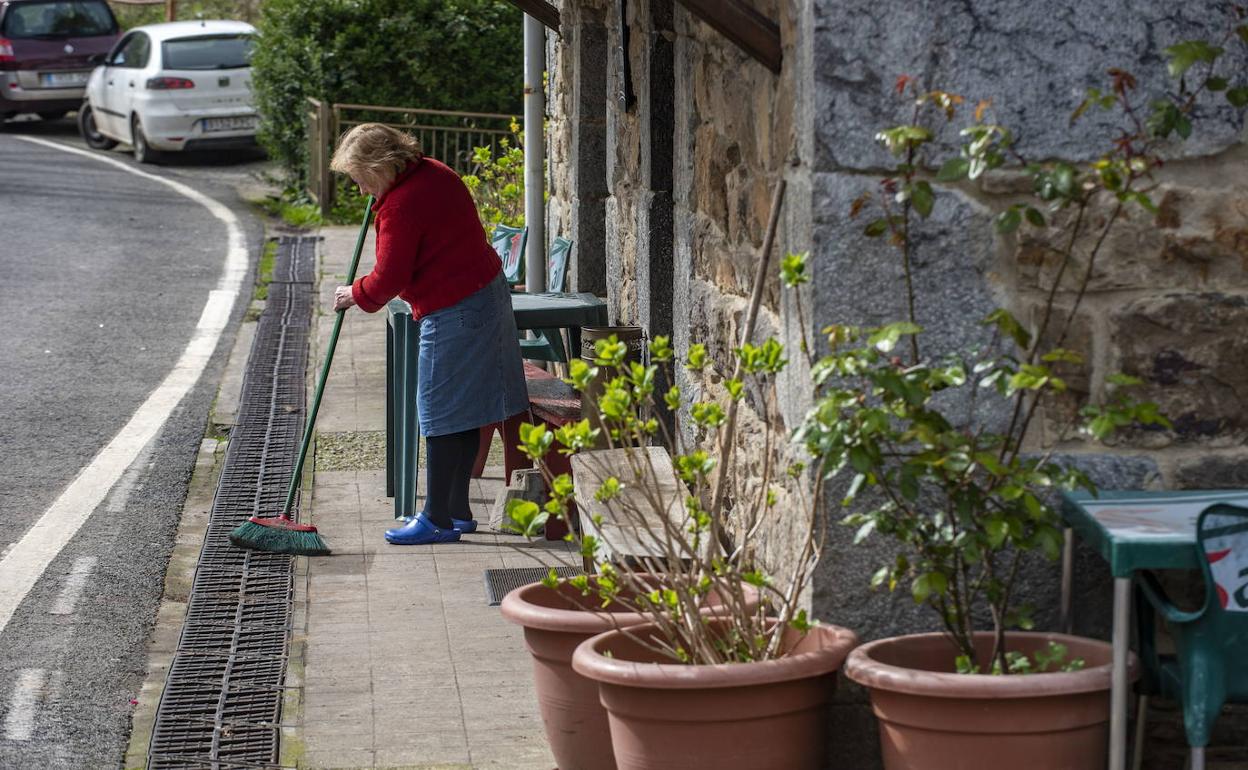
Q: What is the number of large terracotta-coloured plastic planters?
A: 3